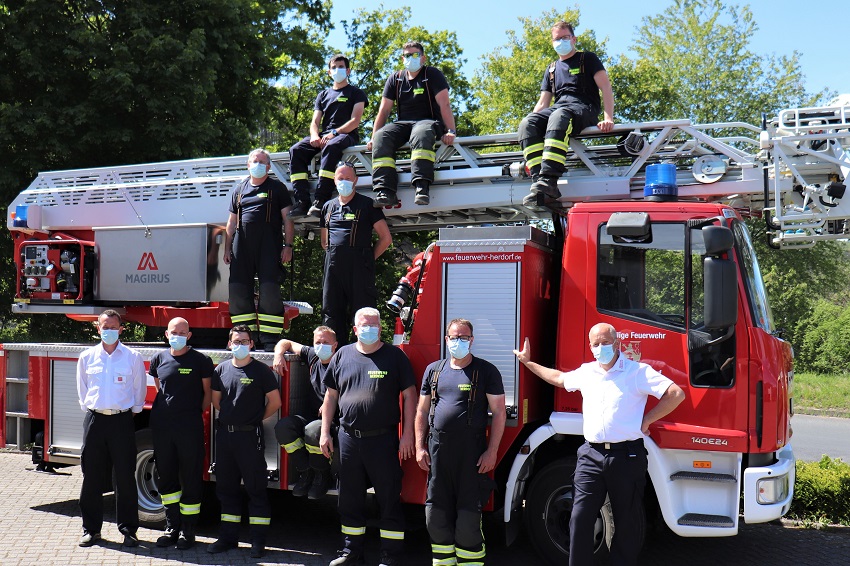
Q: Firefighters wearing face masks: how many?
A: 12